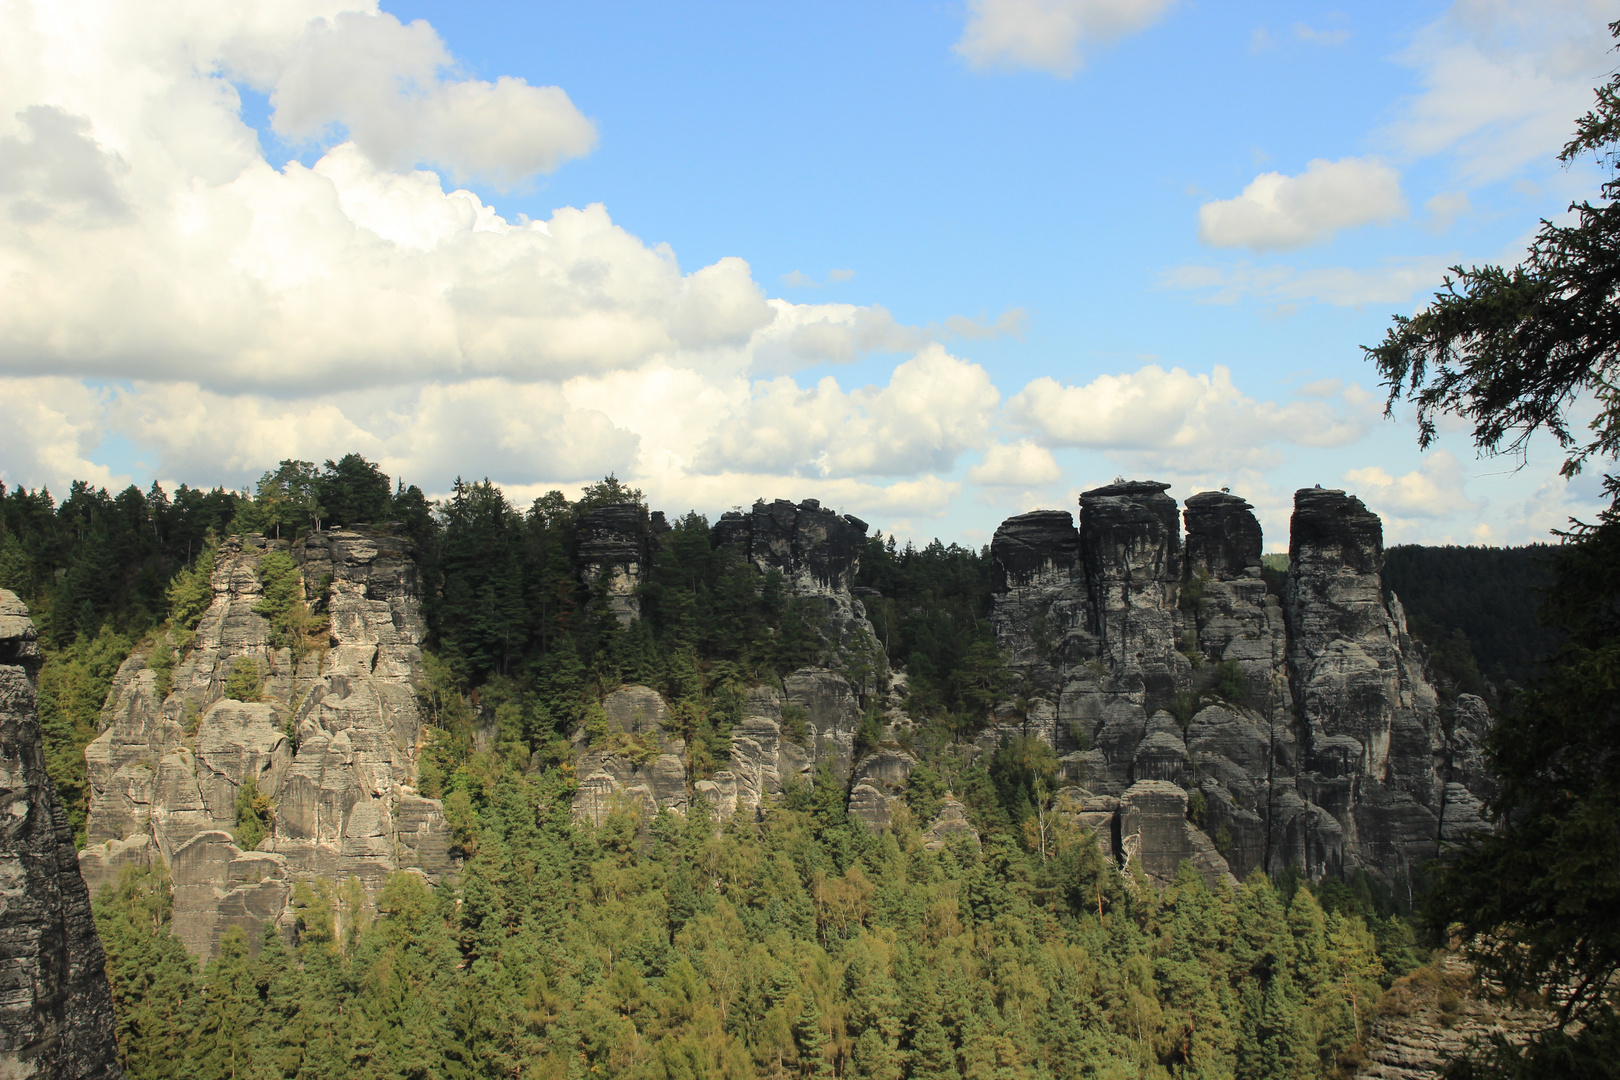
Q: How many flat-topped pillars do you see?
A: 4